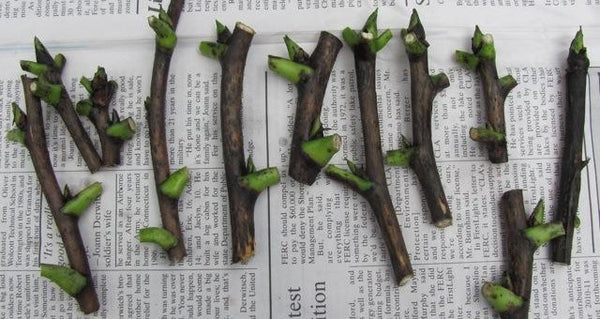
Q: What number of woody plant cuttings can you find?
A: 11